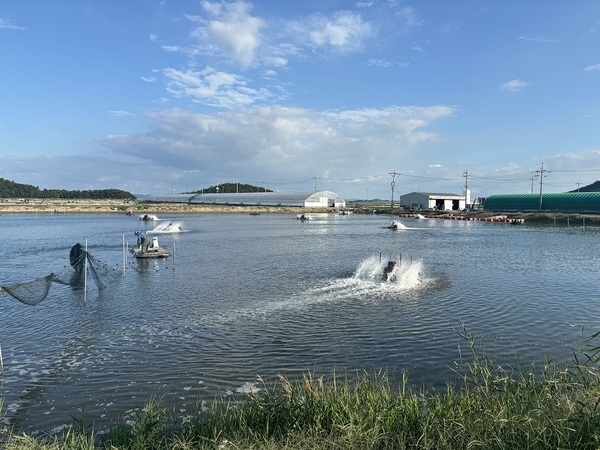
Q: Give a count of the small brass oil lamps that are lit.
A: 0